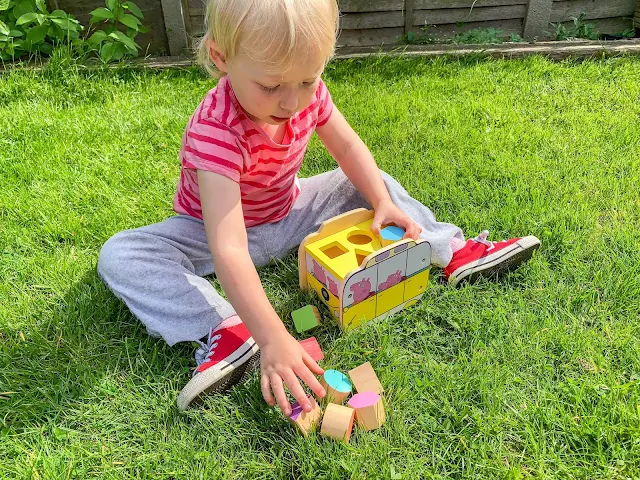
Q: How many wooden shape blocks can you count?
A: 8